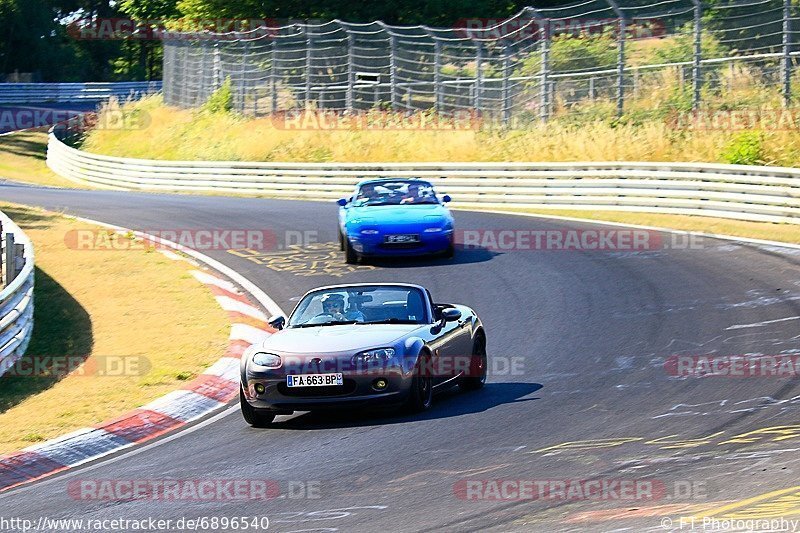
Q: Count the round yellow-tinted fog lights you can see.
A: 2